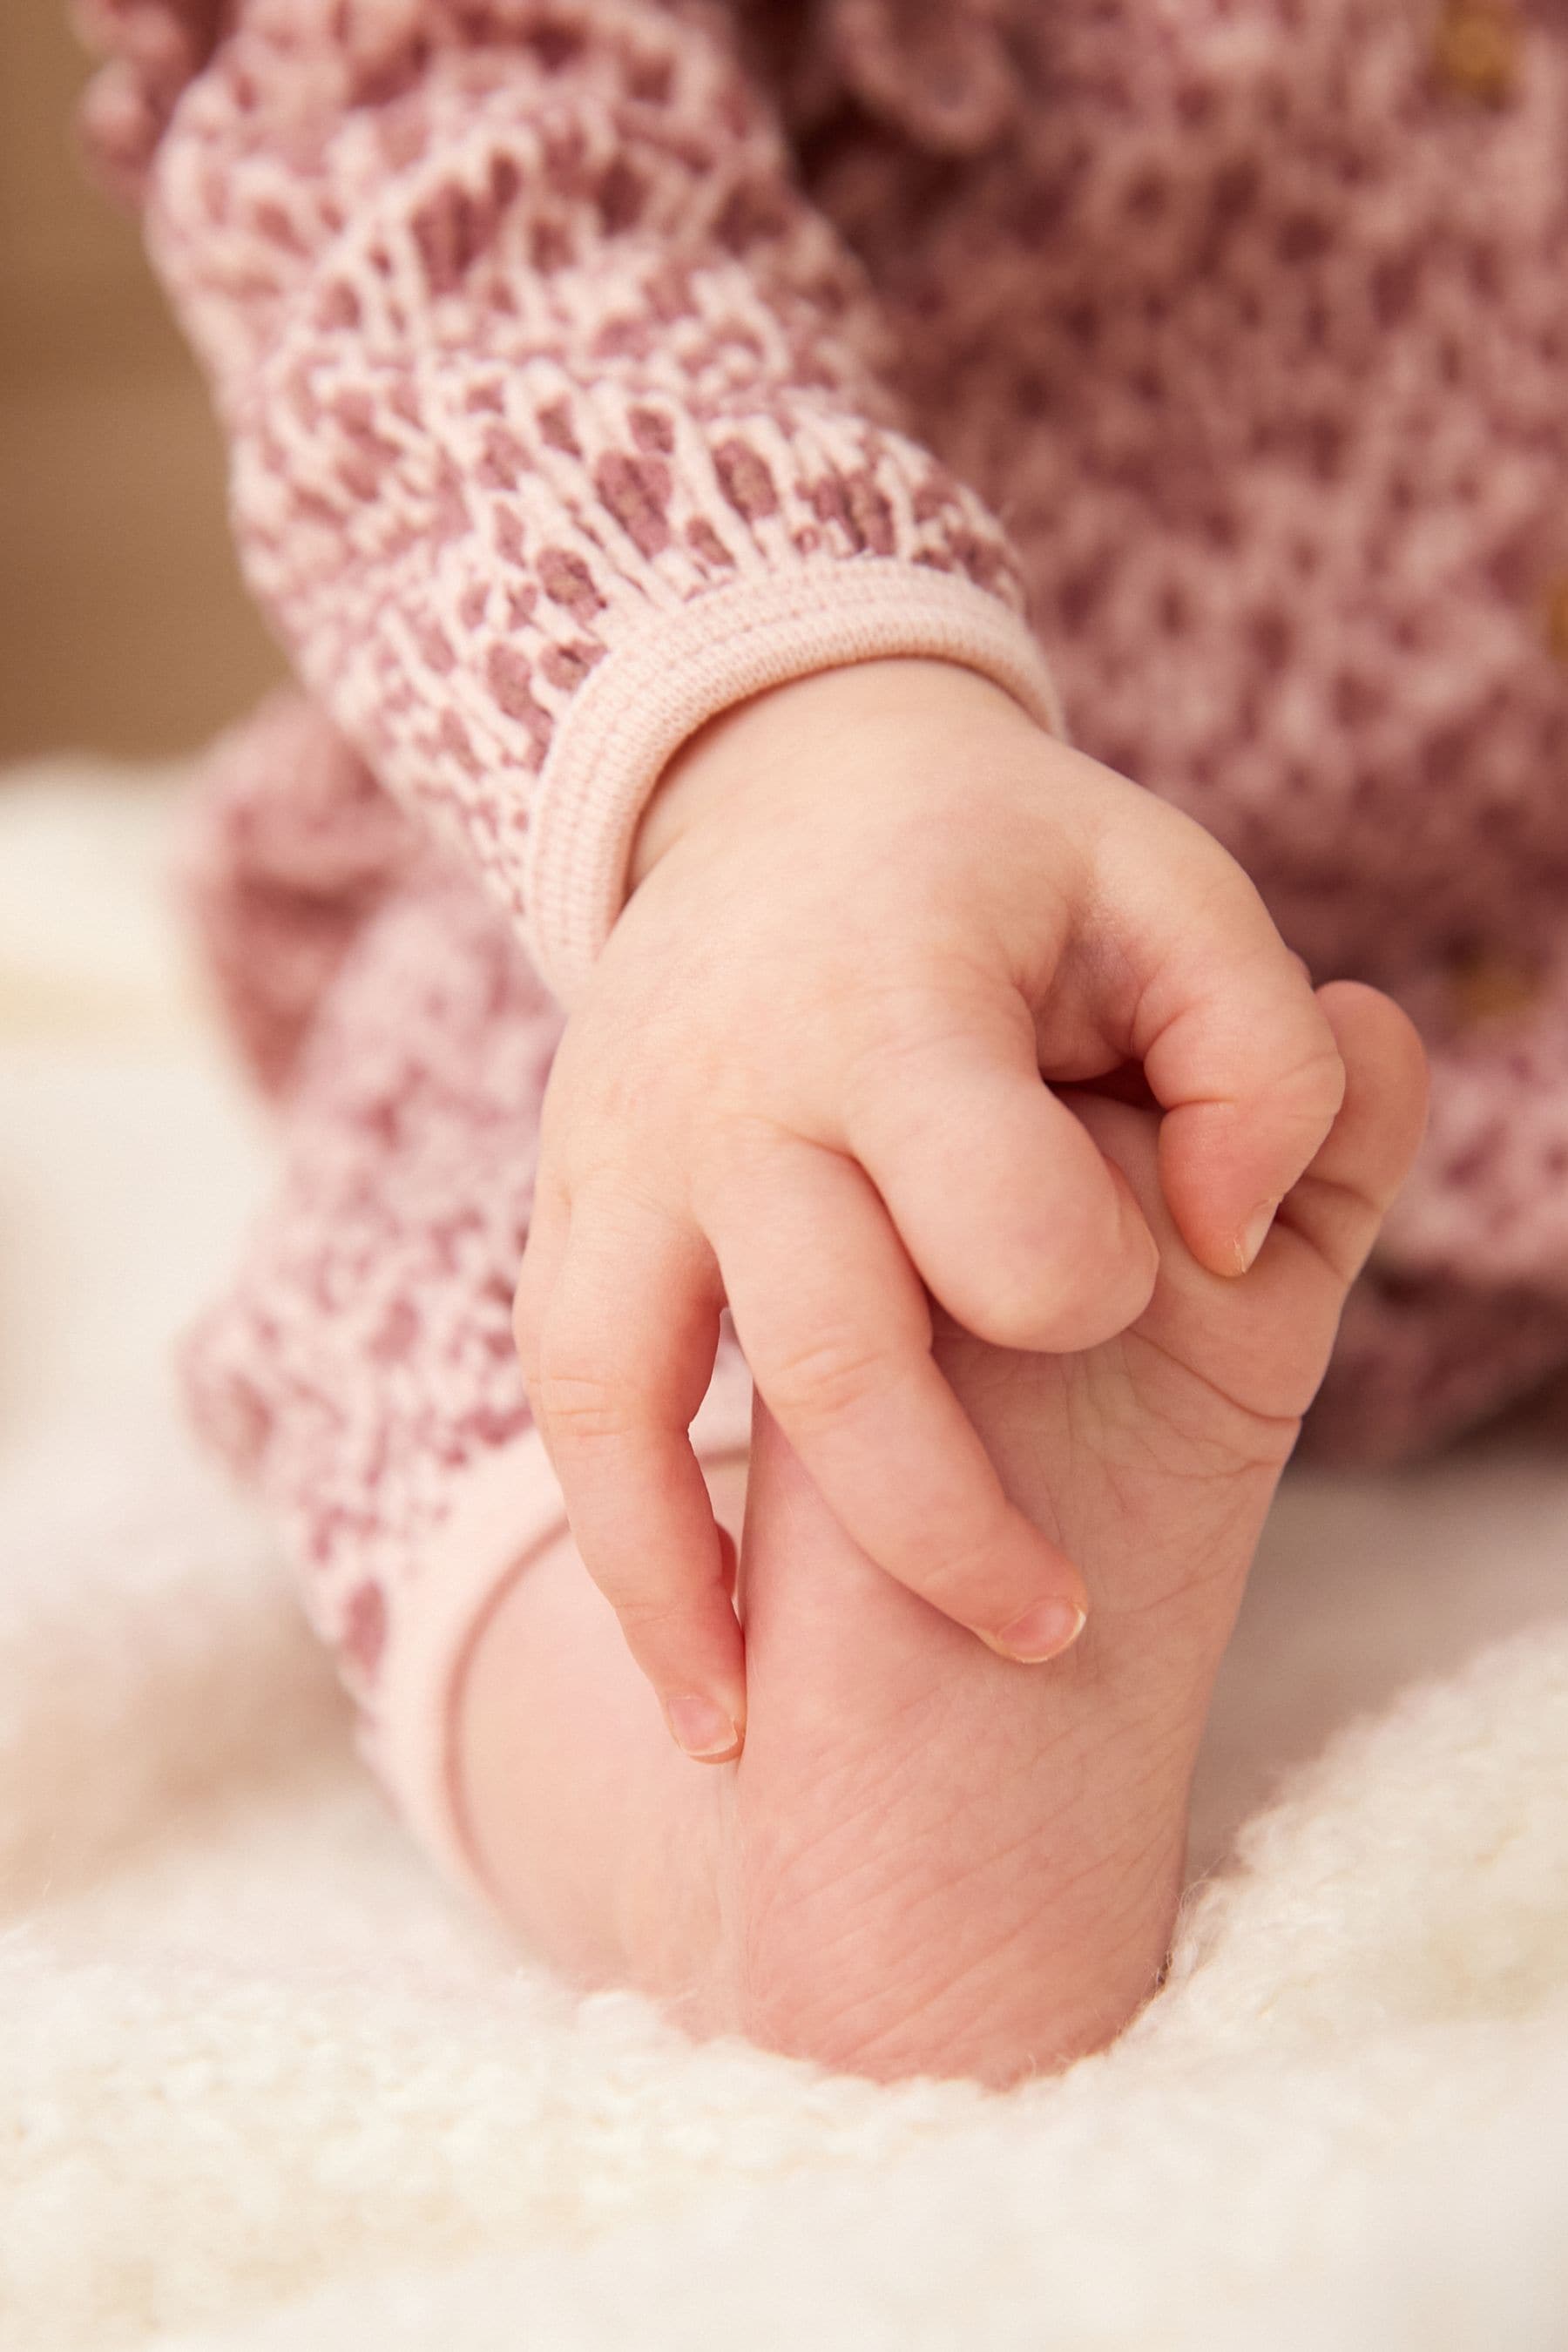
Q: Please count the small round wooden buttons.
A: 3